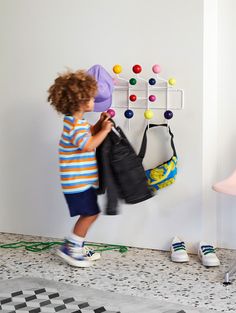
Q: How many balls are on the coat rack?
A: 12